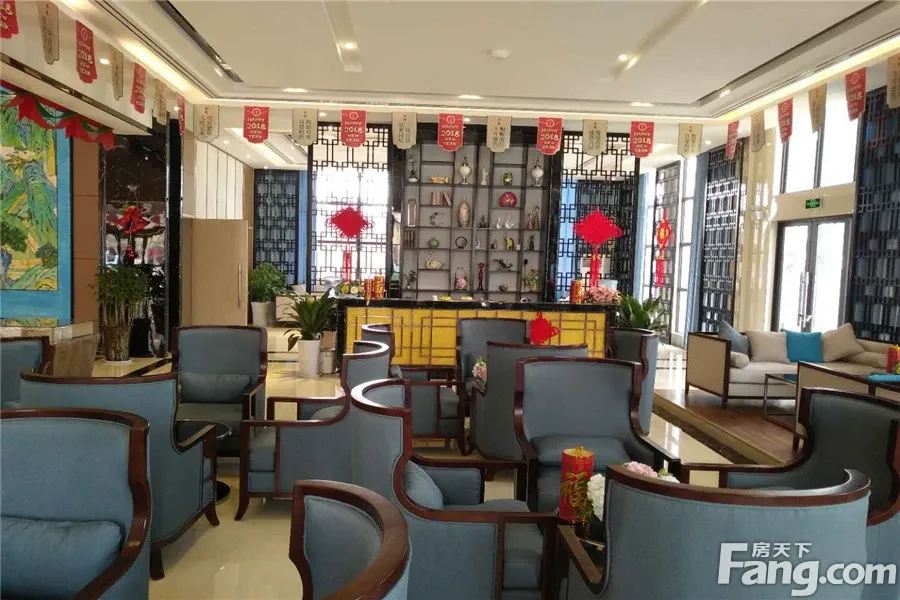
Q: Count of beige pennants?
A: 12